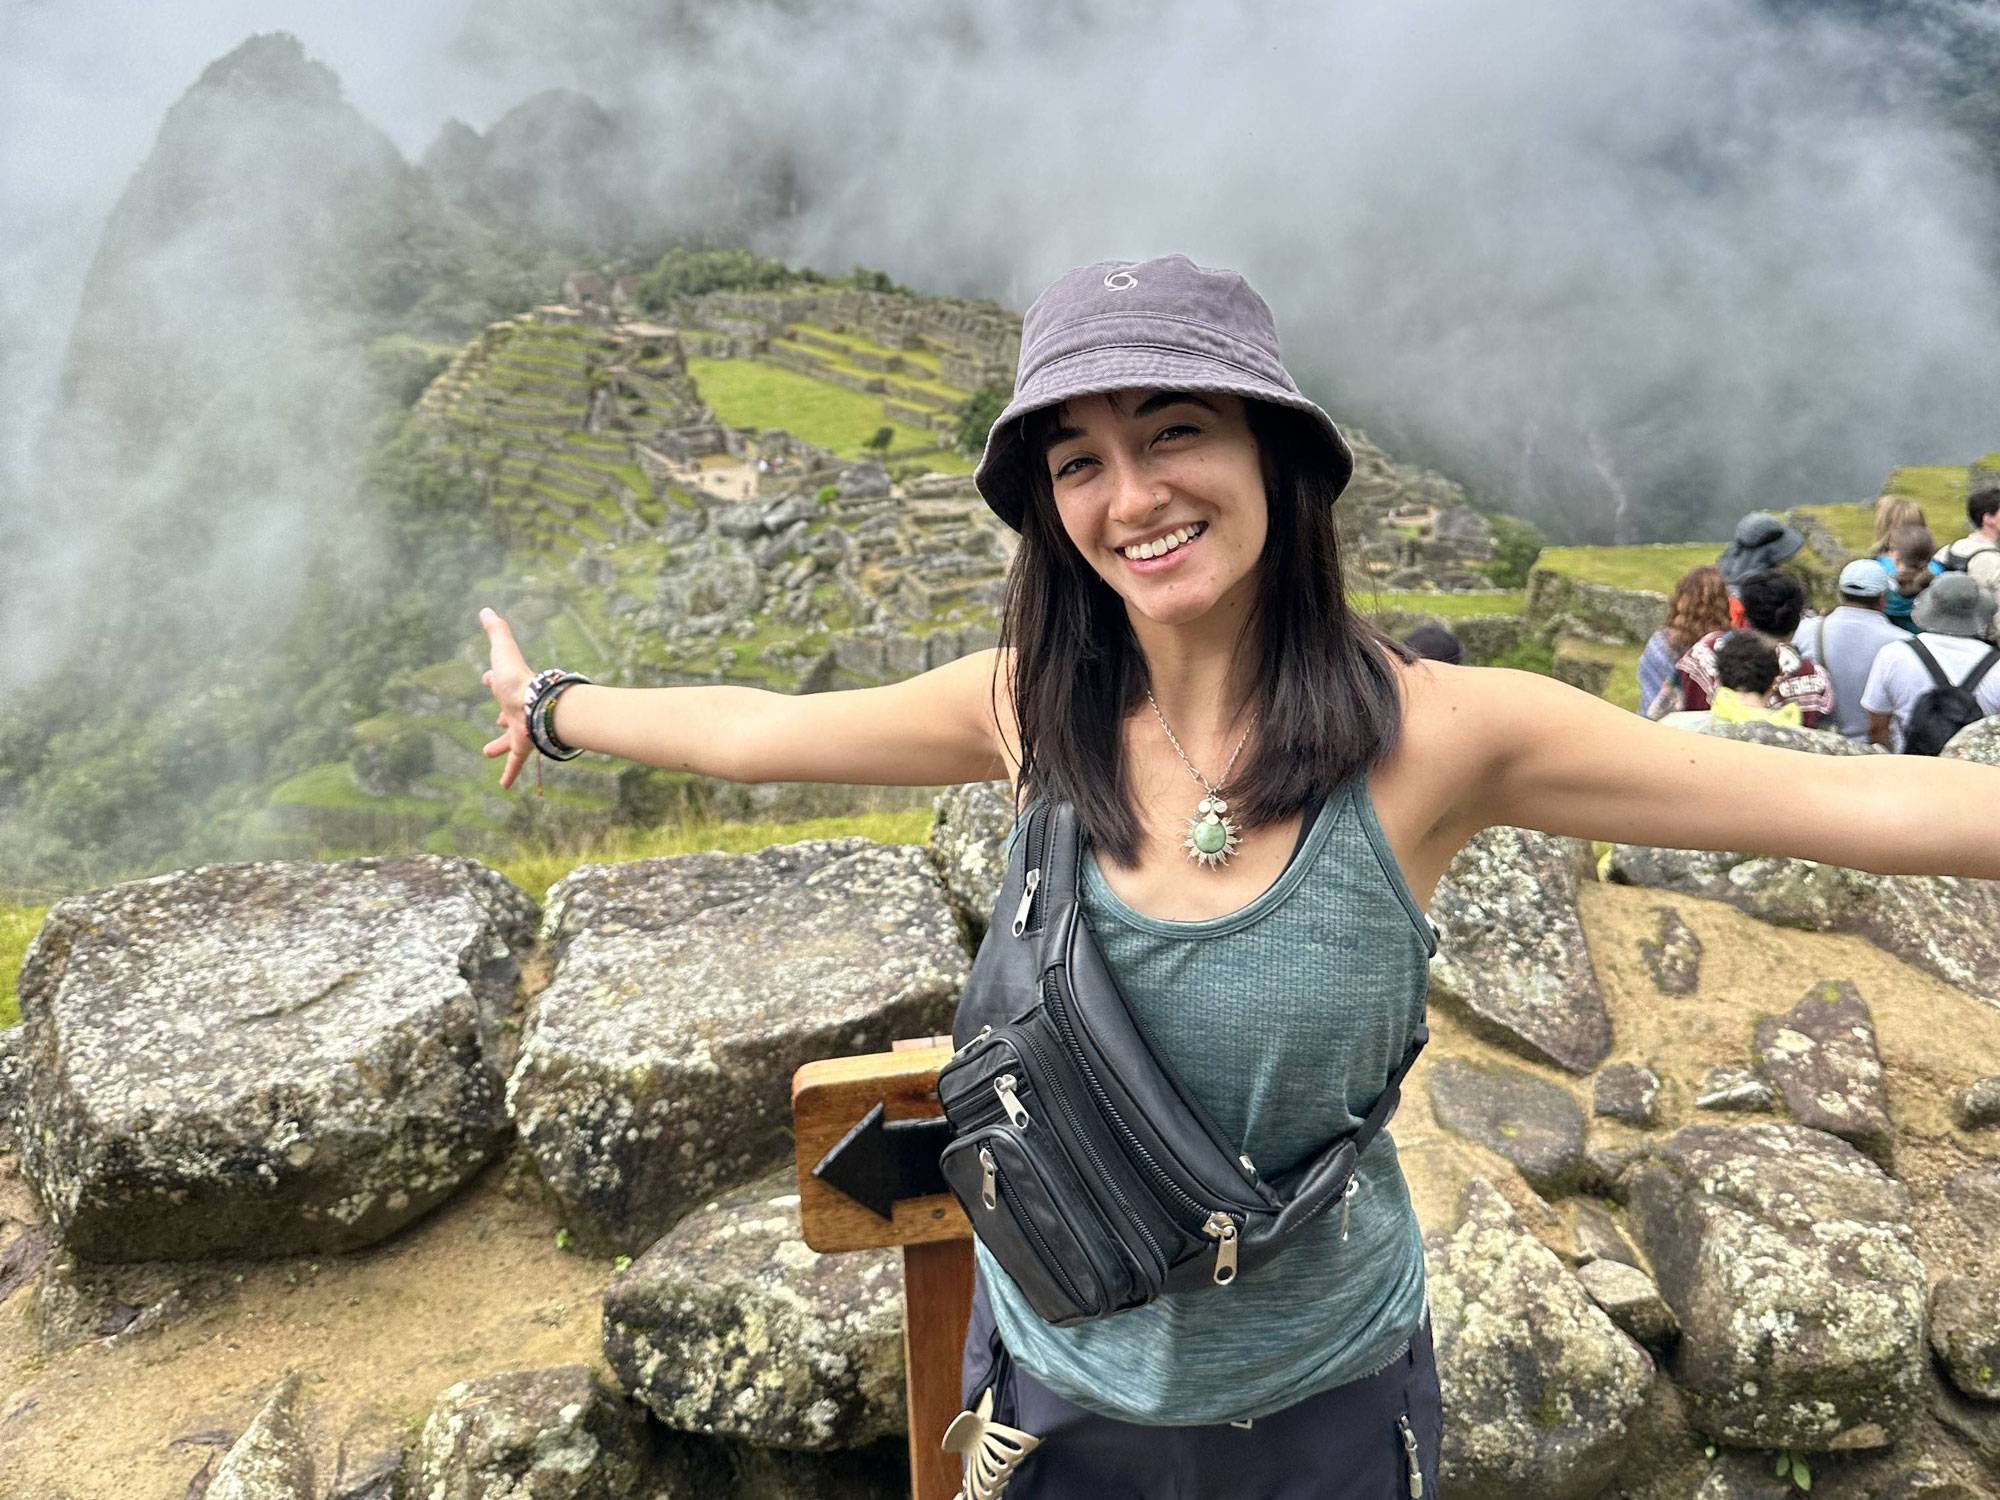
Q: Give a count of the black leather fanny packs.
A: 1